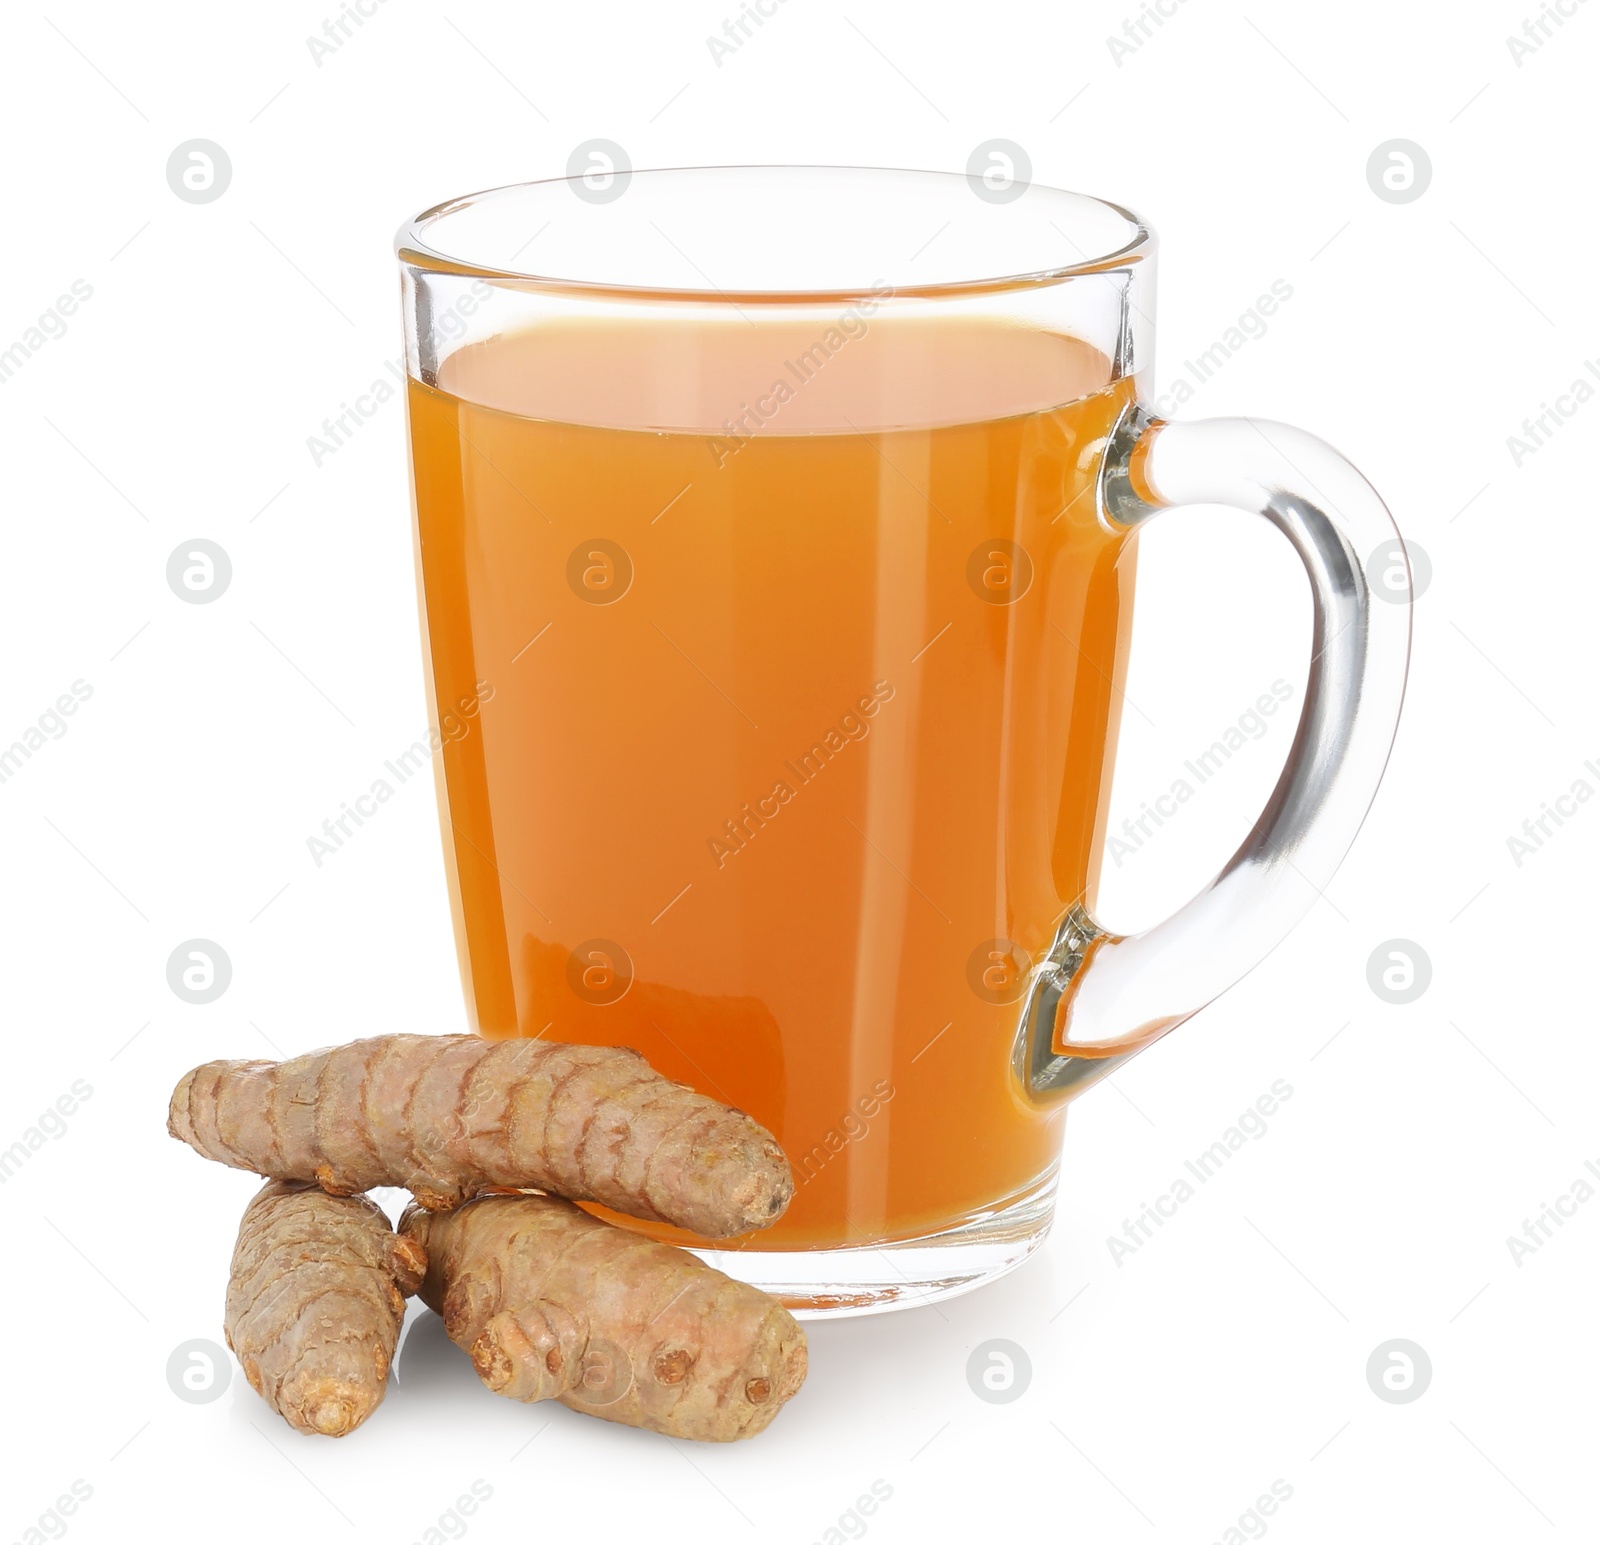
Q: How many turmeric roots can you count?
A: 3